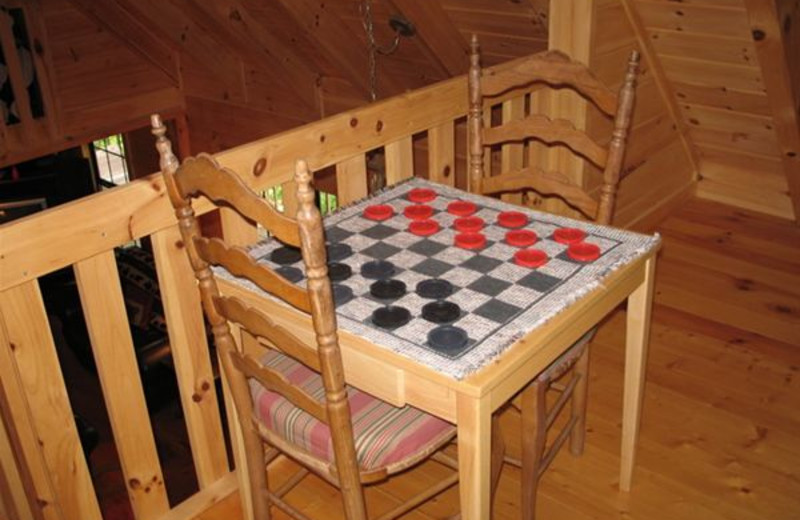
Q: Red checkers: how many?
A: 12